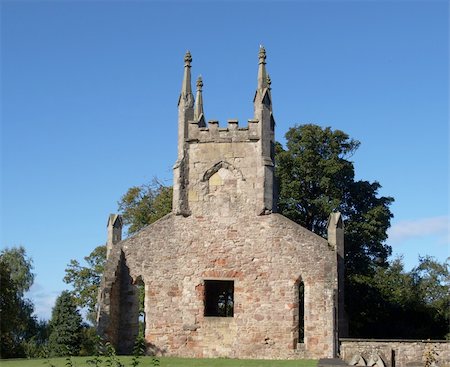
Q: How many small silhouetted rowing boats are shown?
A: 0